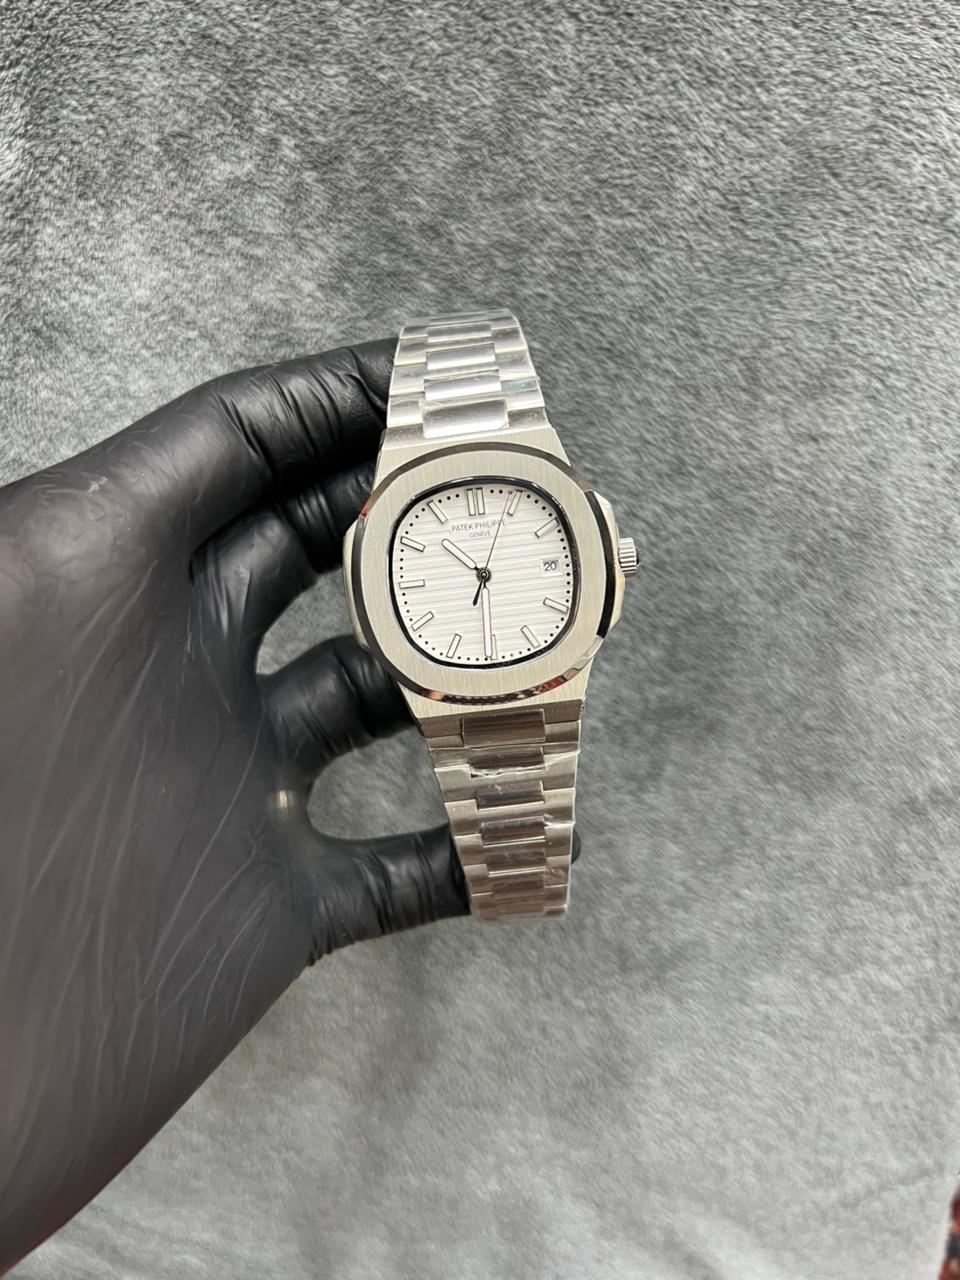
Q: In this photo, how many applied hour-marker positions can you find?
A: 11